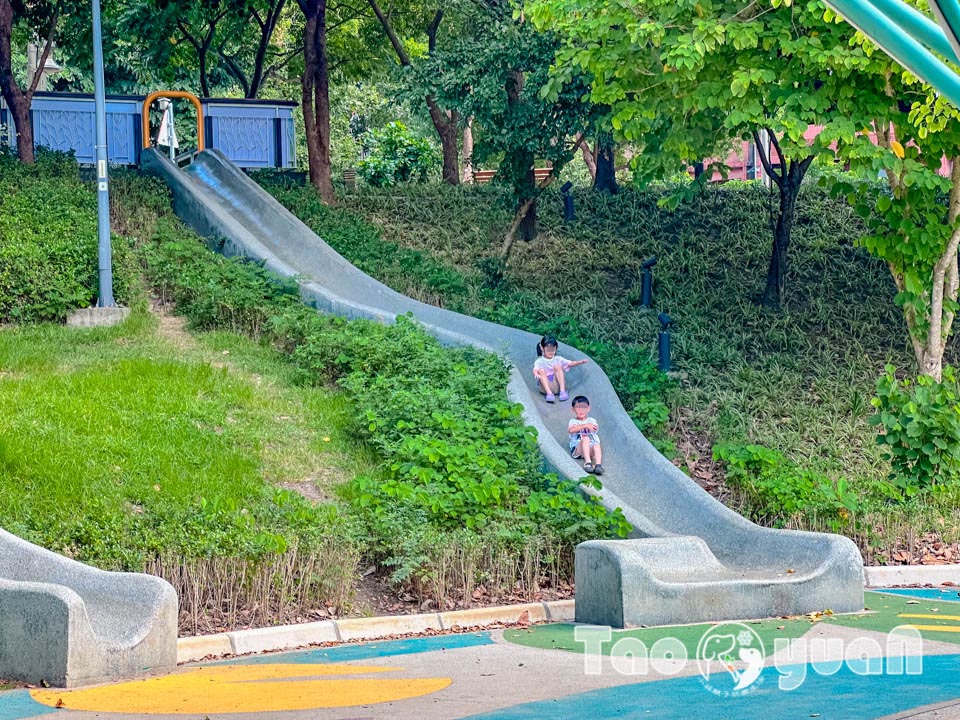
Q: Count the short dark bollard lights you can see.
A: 3